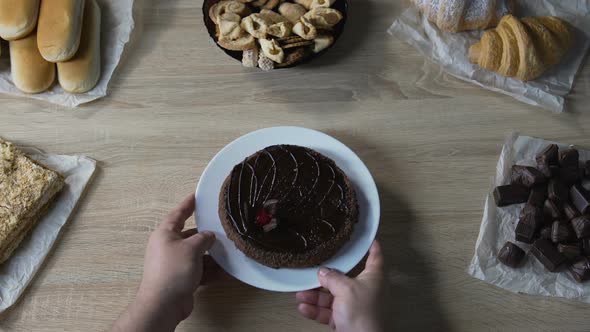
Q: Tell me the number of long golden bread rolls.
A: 4